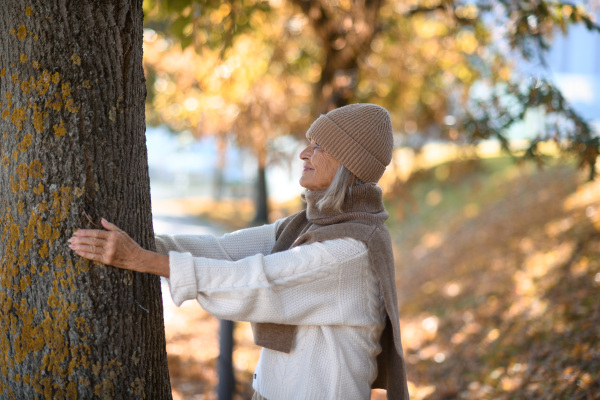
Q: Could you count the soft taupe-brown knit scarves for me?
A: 1